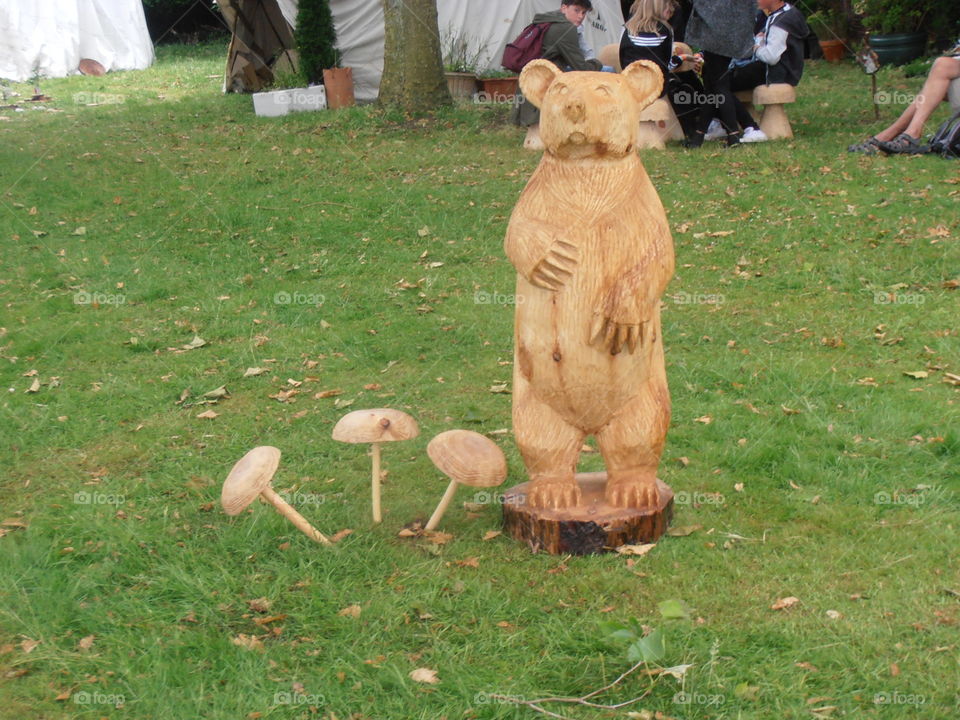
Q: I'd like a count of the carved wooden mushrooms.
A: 3